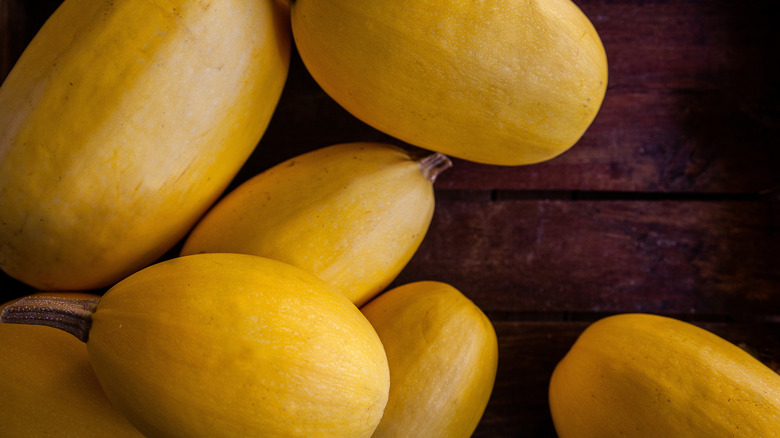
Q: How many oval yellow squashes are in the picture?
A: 7